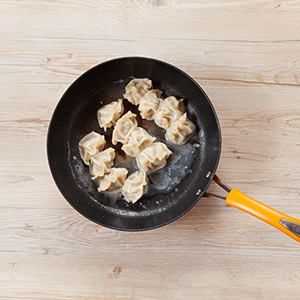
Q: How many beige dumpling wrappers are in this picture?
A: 12